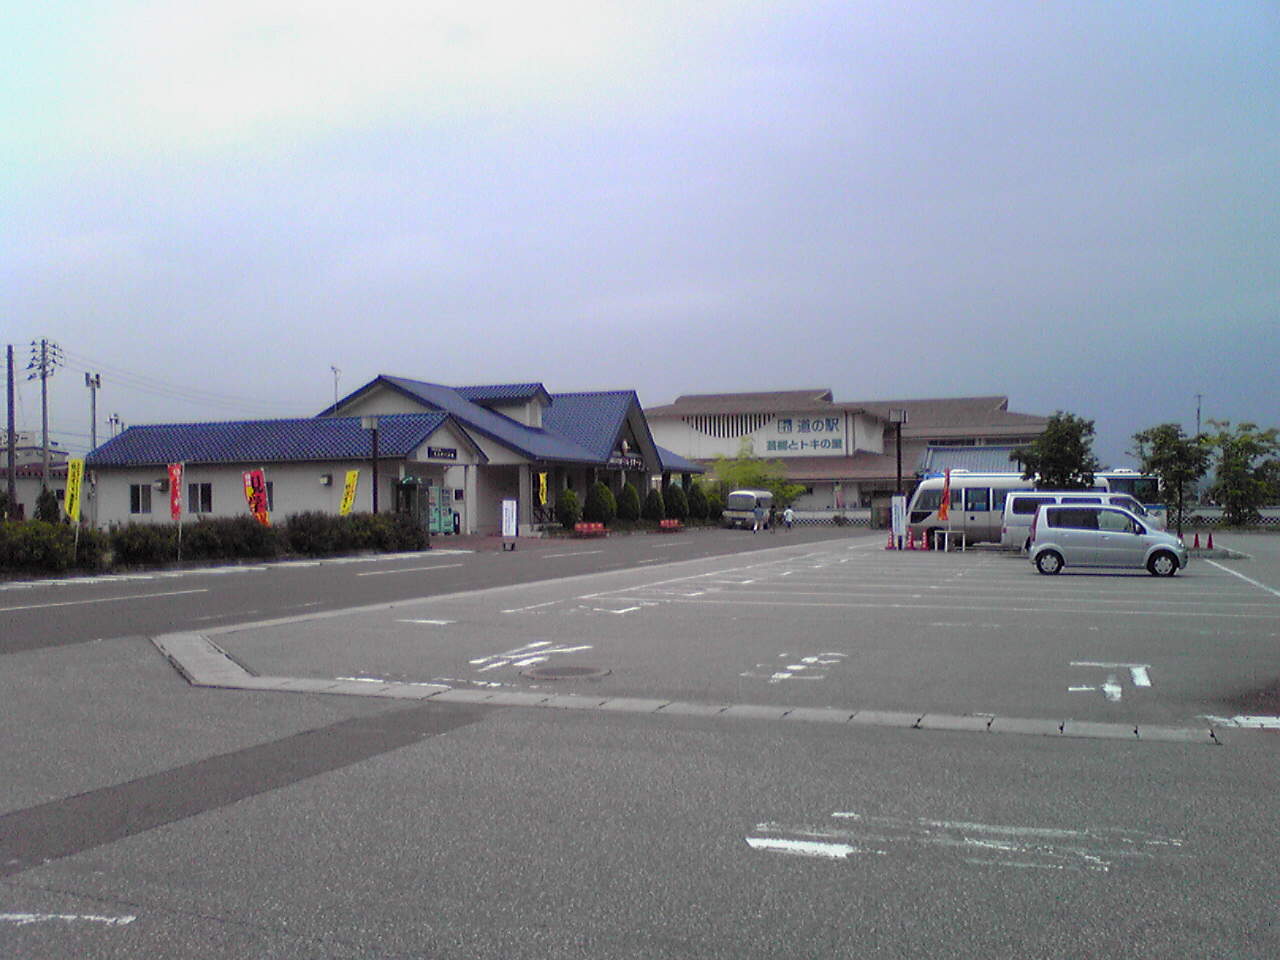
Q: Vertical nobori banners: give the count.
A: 6